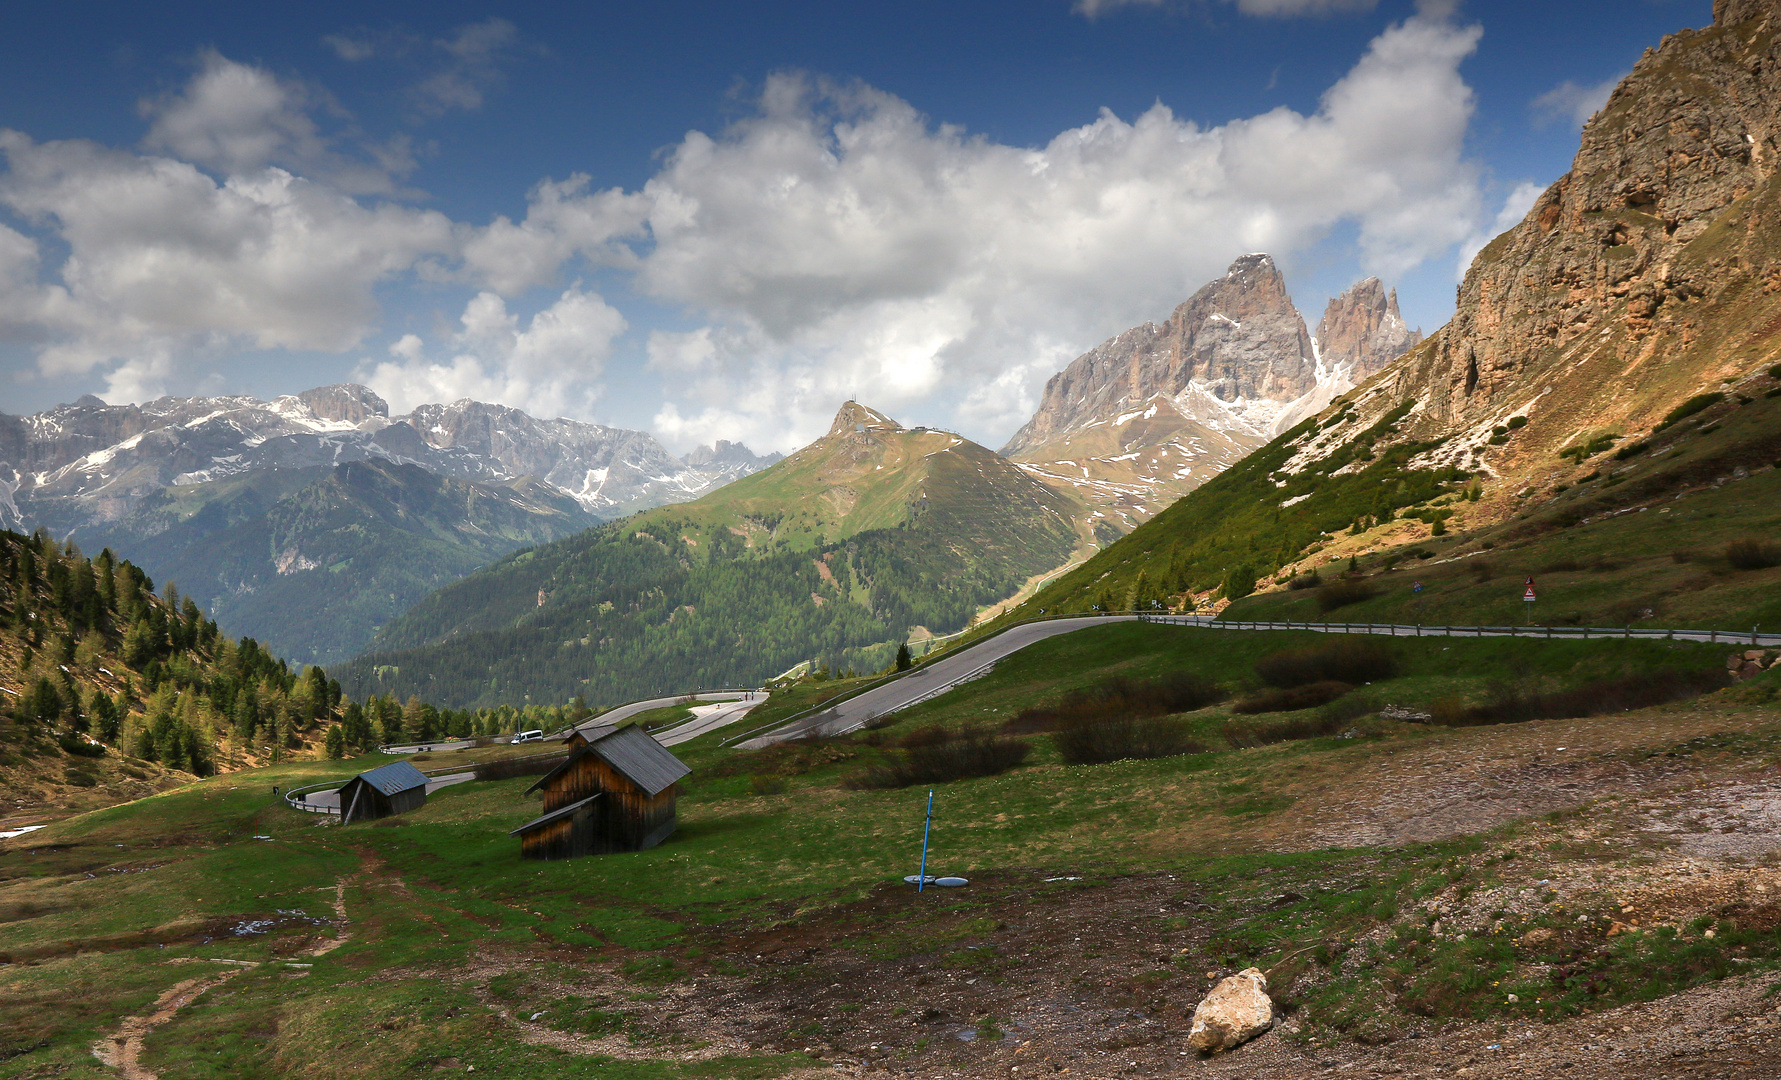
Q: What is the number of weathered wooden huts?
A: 3